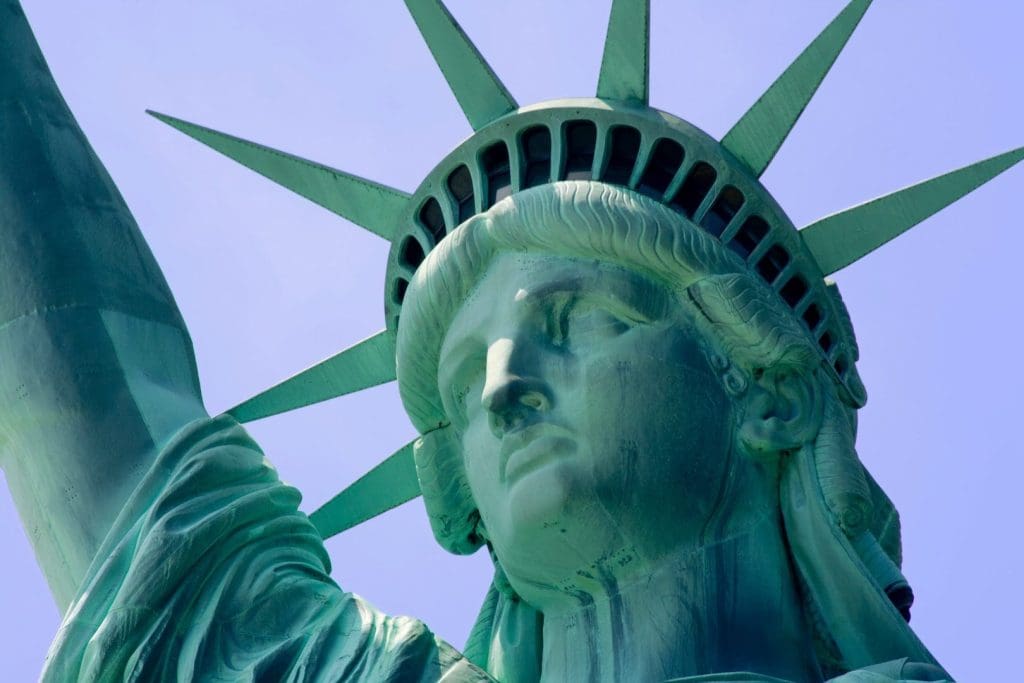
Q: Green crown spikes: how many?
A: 7